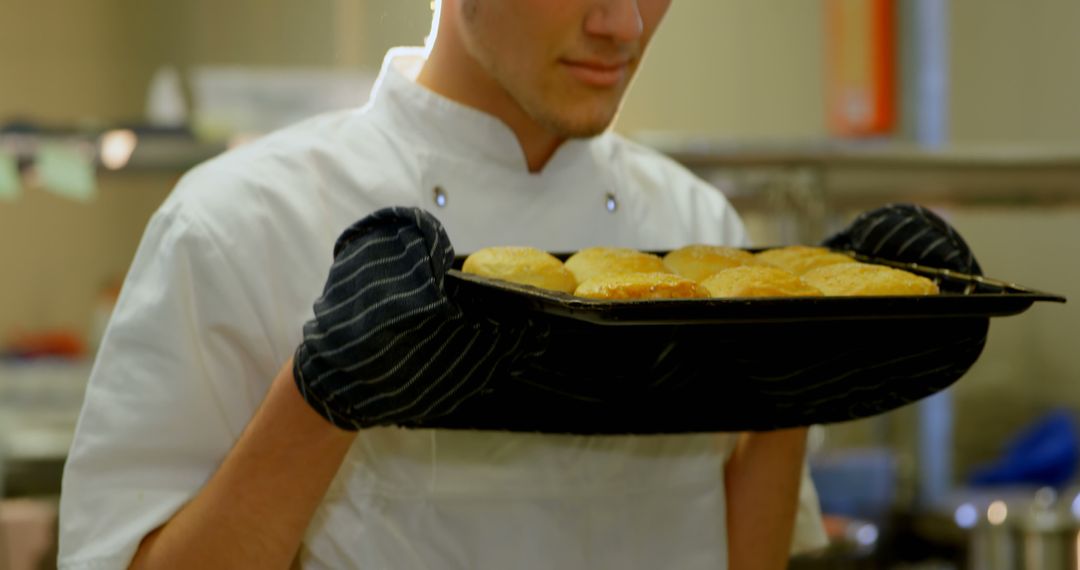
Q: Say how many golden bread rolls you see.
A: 7